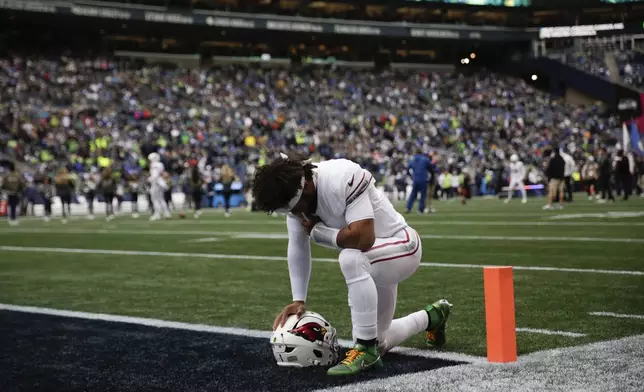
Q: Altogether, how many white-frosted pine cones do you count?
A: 0